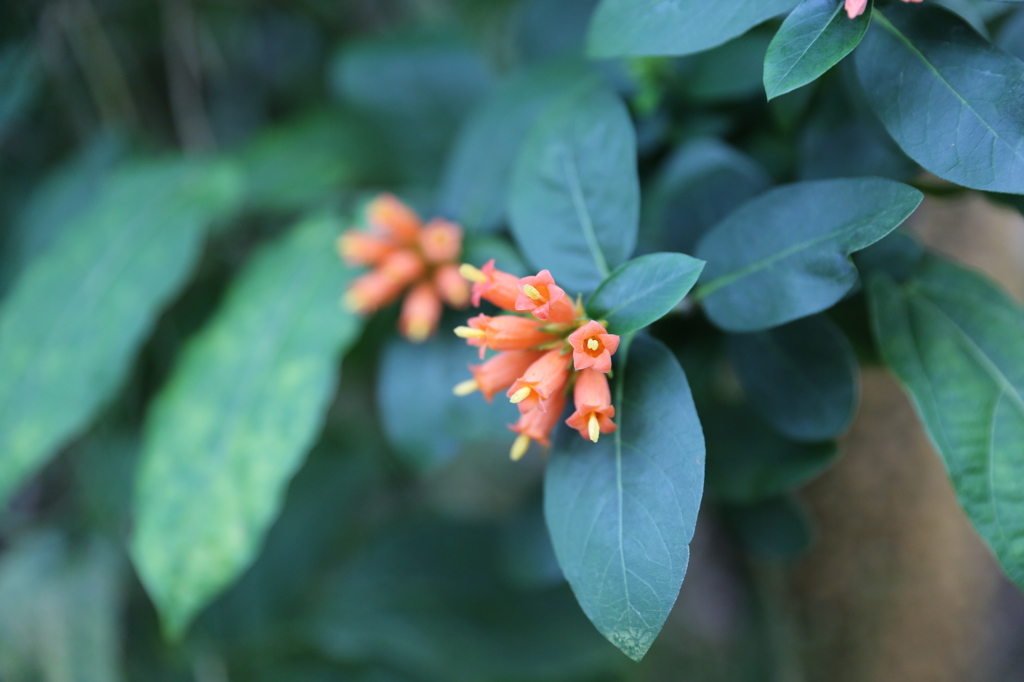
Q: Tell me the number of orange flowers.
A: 15